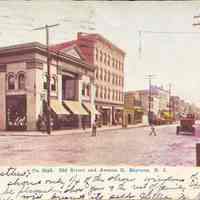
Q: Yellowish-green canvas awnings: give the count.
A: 3